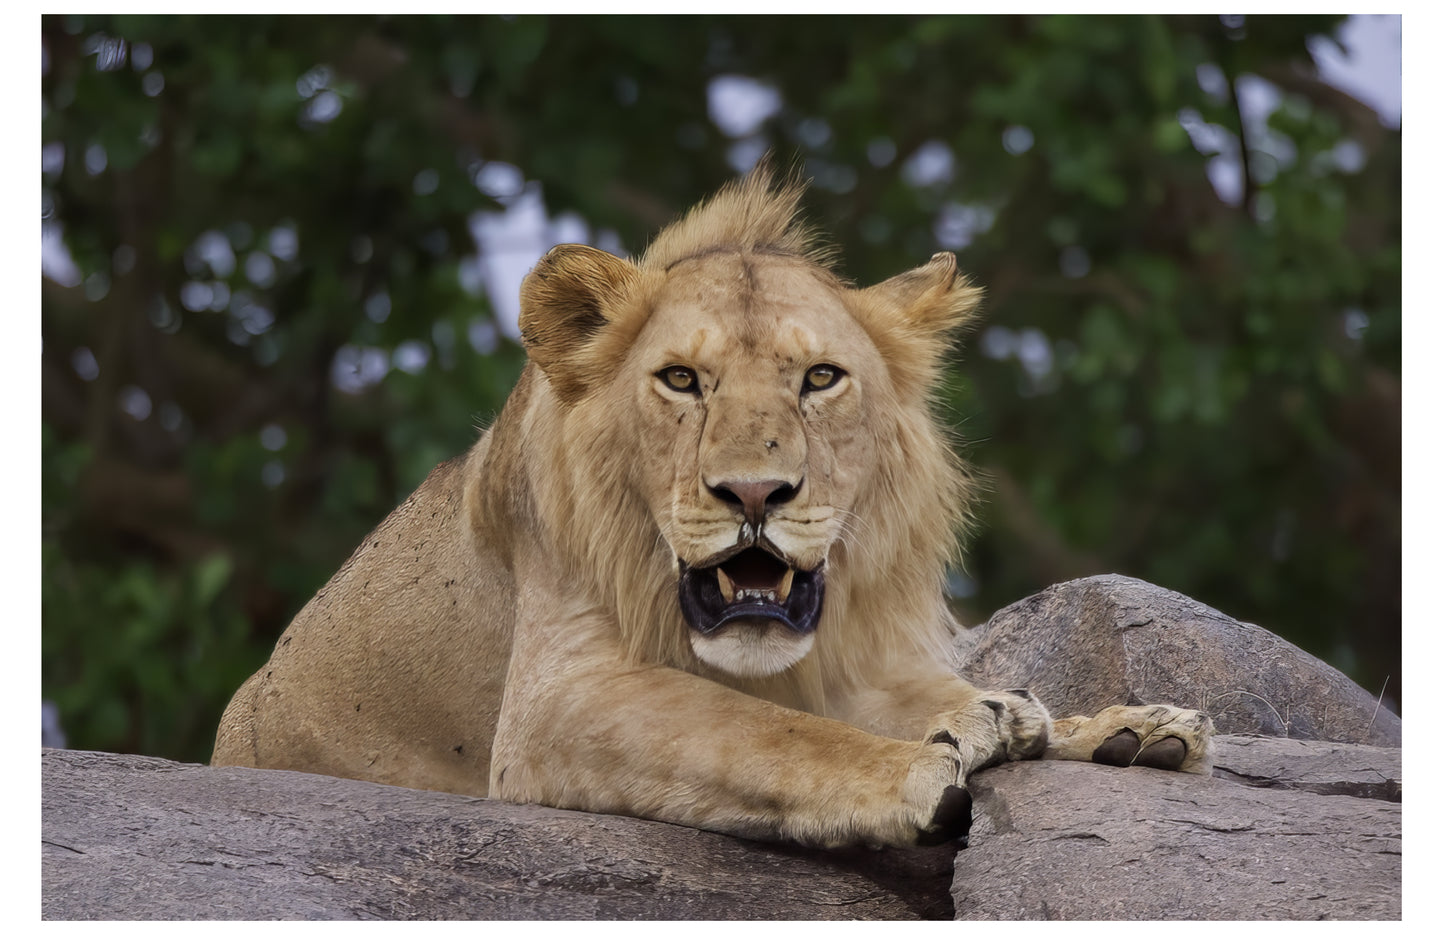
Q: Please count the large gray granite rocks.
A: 3